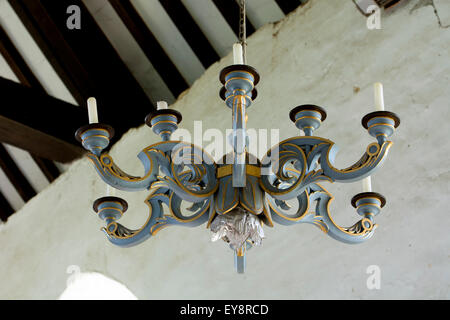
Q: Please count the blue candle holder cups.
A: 8